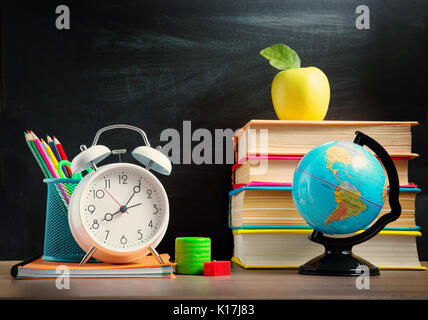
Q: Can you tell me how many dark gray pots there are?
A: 0